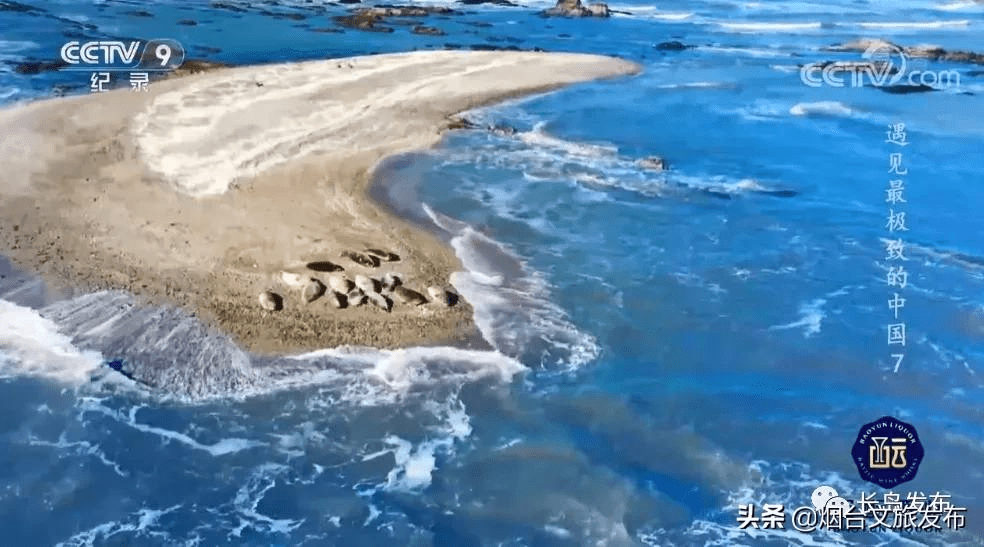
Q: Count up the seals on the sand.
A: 14